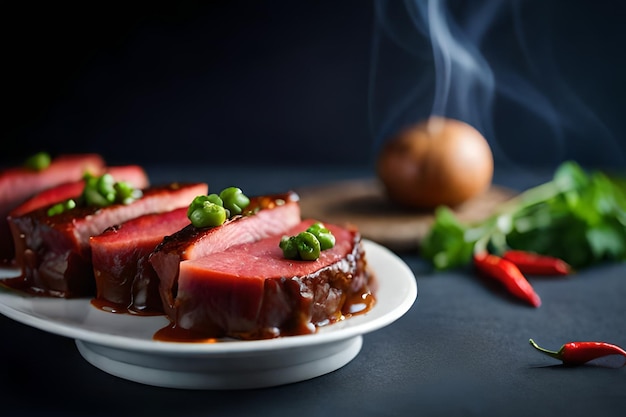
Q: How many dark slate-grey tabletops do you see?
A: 1